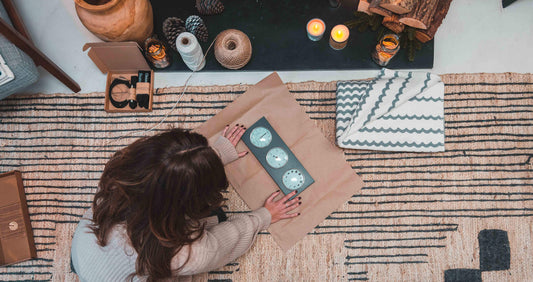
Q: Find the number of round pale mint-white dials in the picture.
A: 3